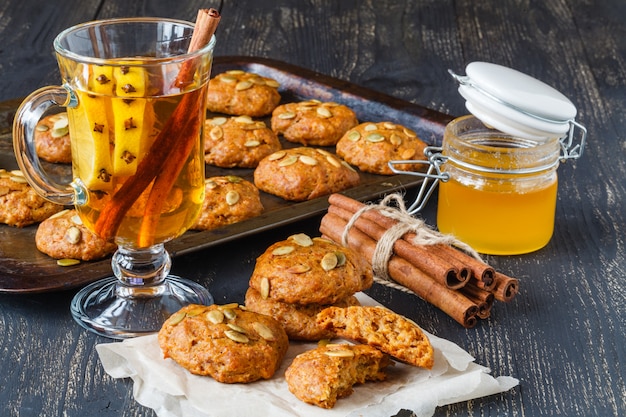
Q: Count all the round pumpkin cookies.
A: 12